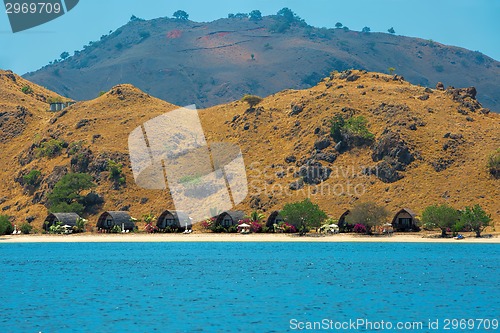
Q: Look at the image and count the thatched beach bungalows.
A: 7